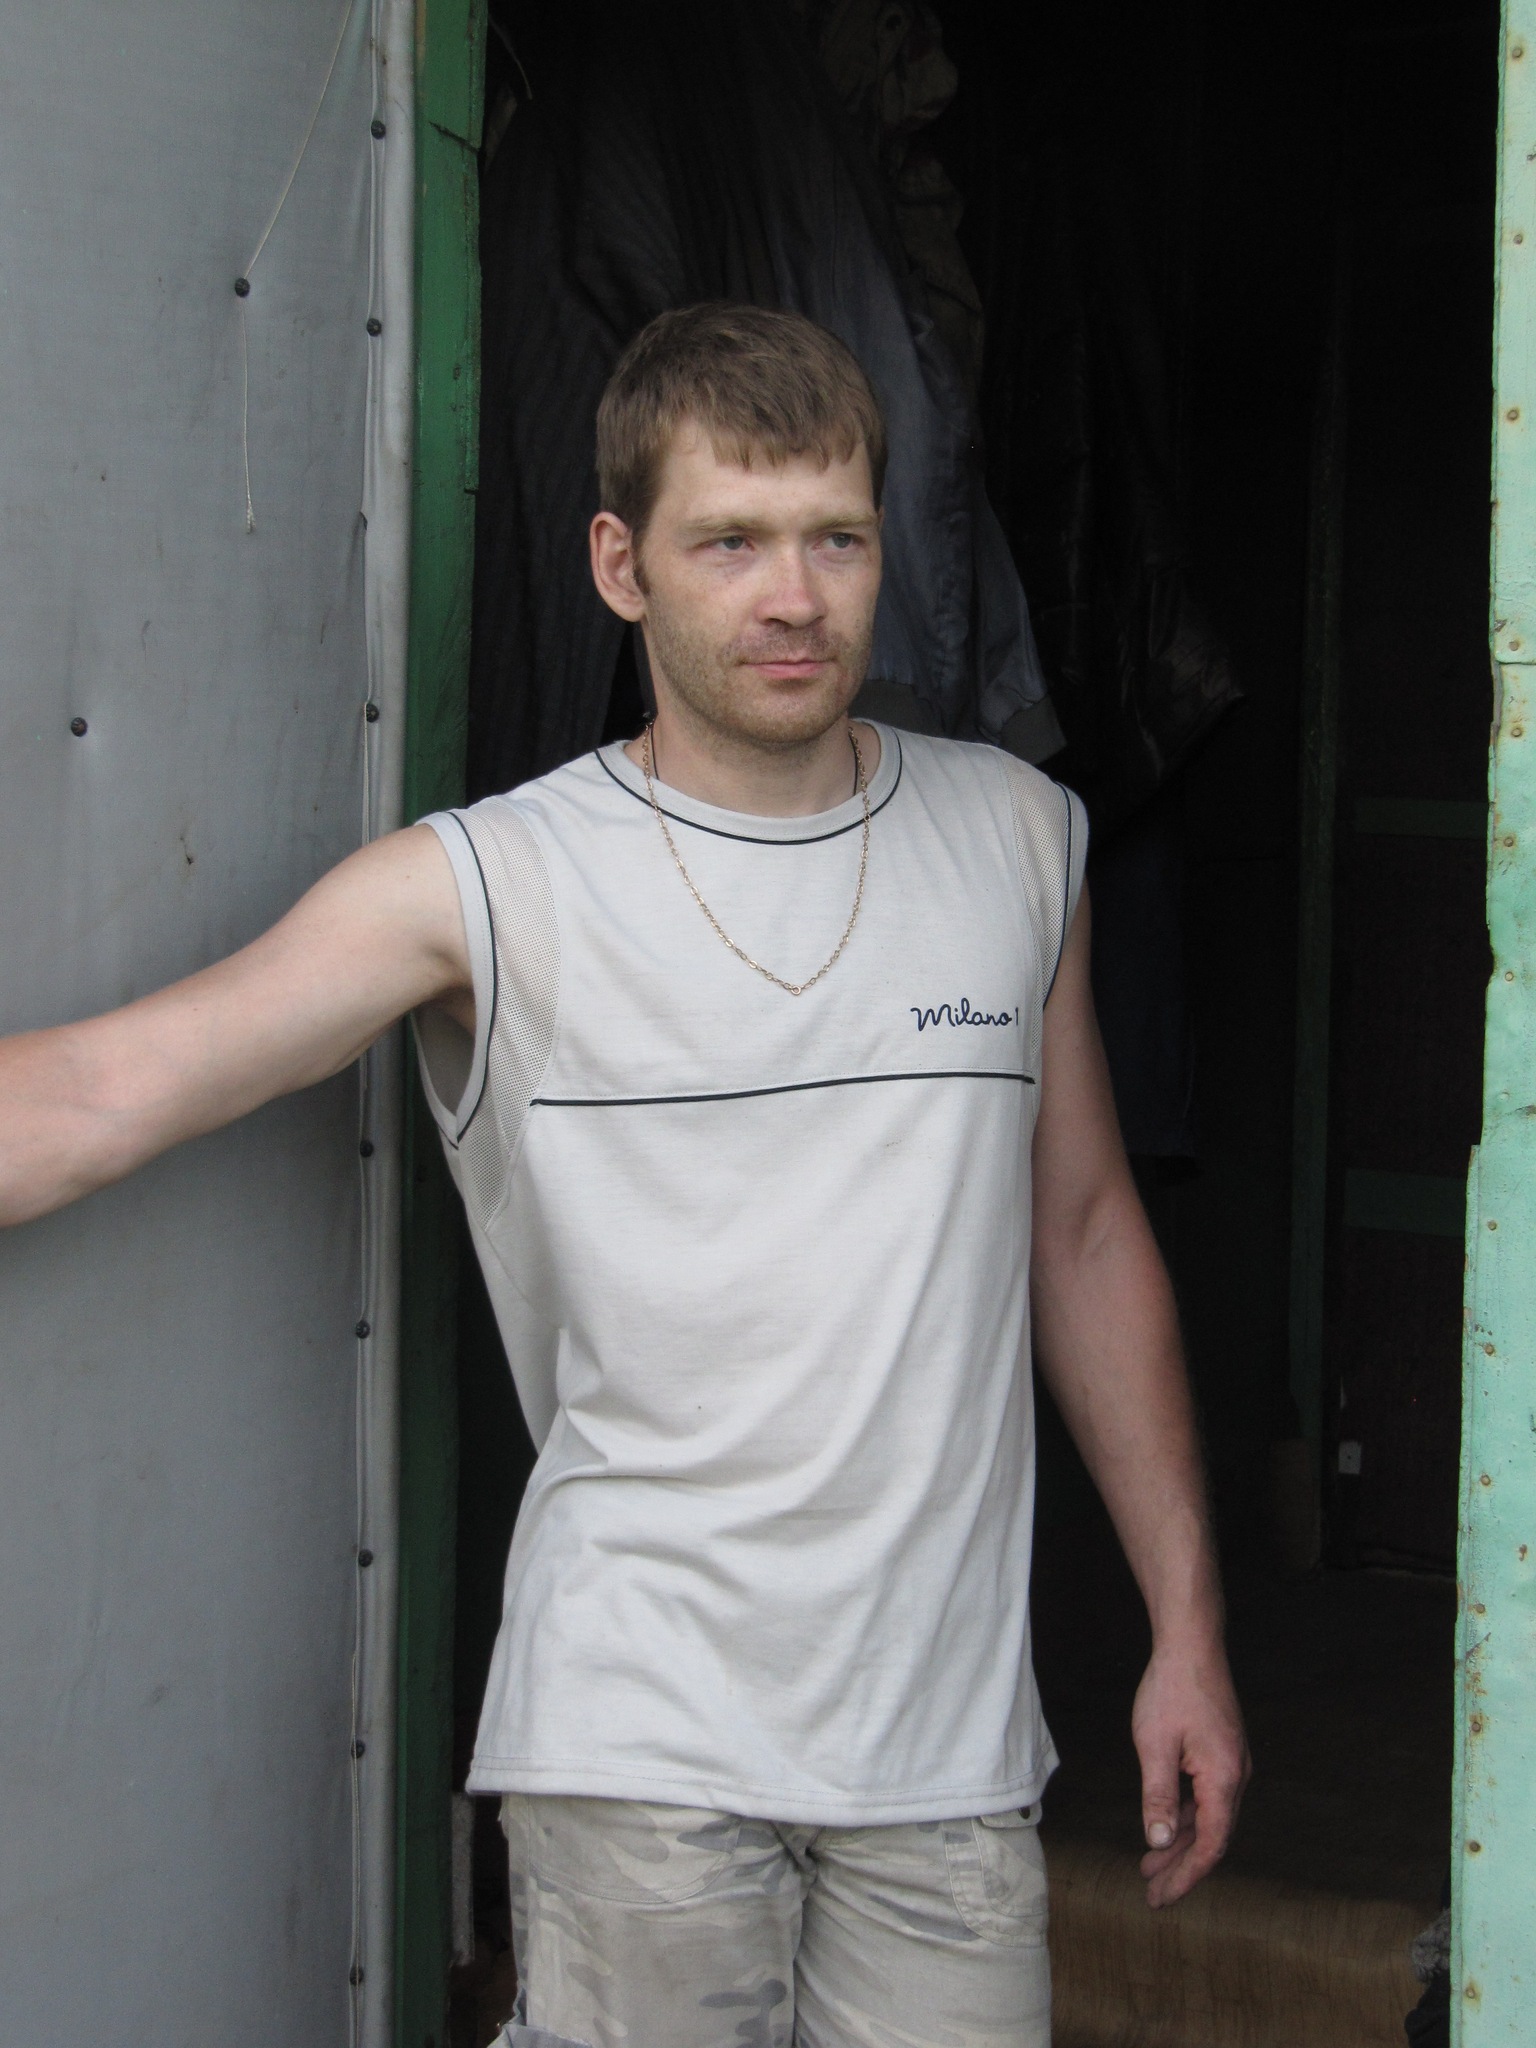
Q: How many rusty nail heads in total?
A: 14